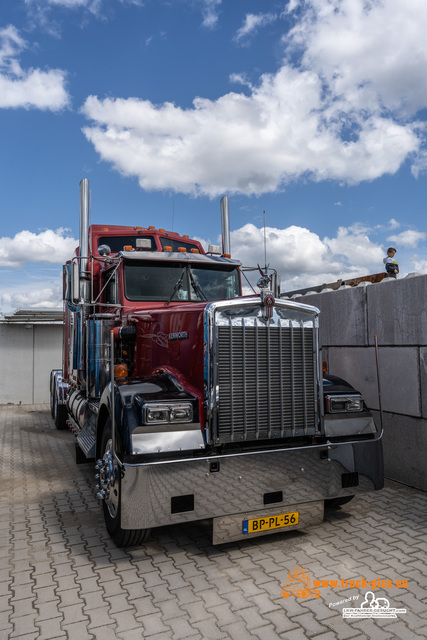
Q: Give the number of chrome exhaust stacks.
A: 2